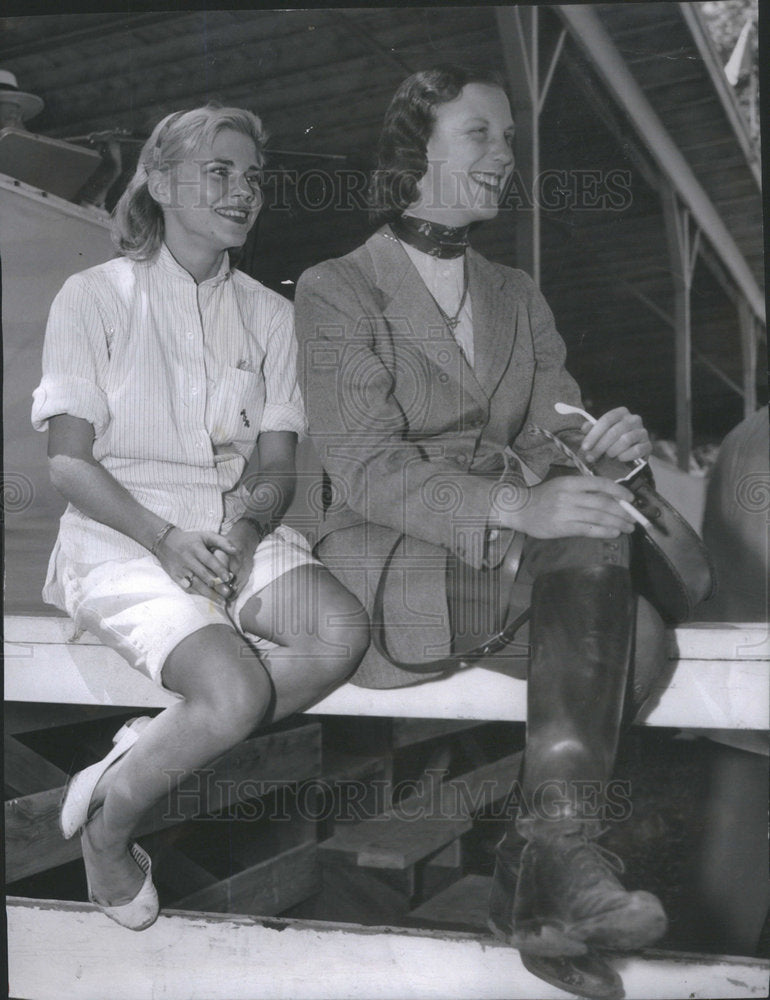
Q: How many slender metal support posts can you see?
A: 3